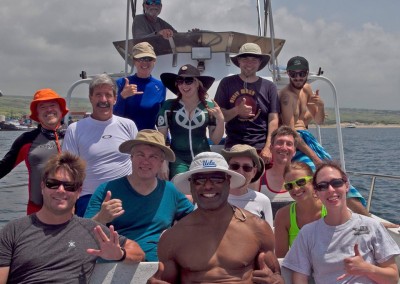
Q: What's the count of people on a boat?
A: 14